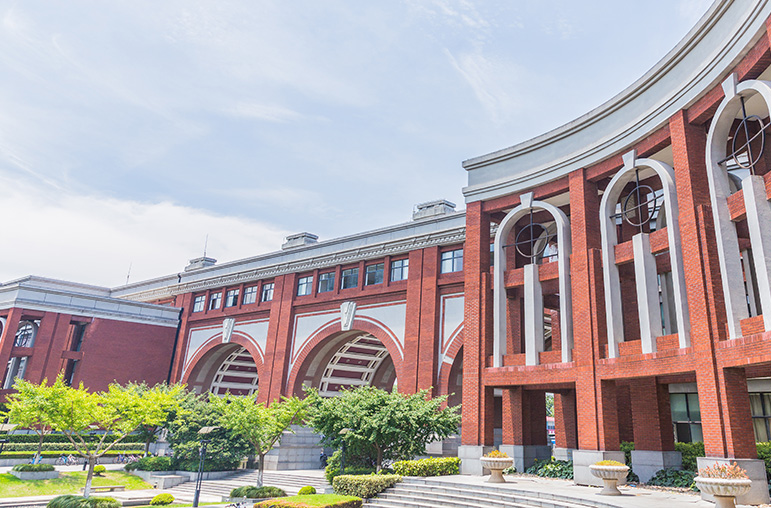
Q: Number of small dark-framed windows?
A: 11